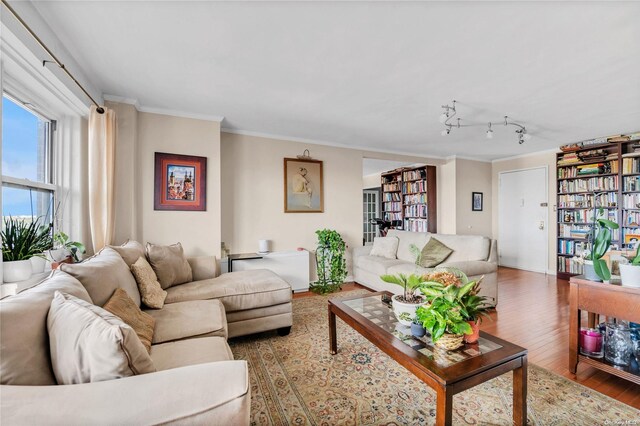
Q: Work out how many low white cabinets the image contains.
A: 1